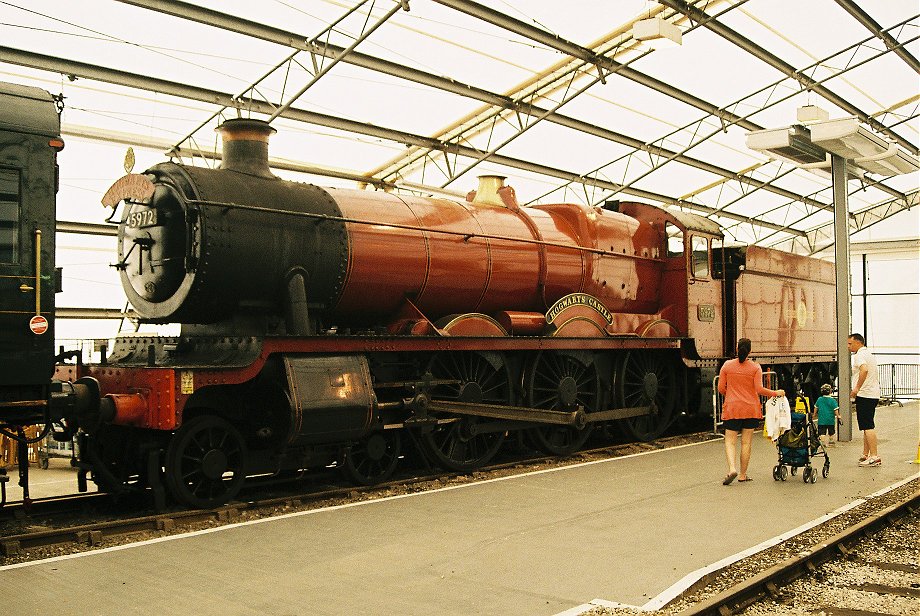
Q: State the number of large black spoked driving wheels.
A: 3